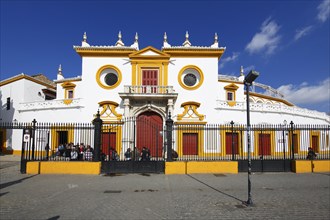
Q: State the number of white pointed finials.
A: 8